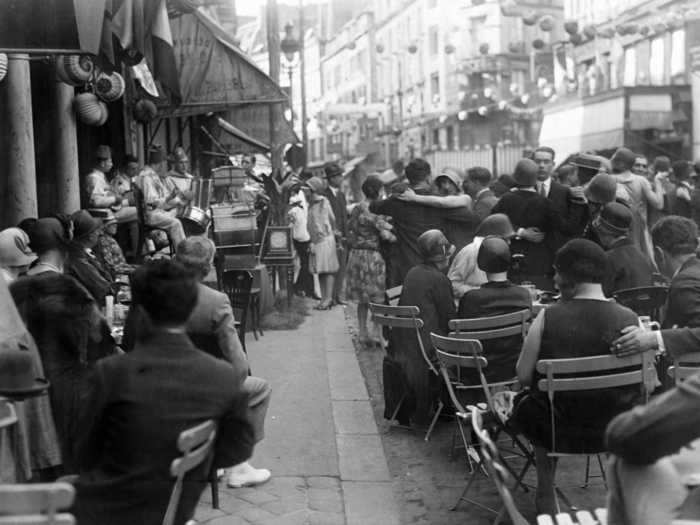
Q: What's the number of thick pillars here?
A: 2